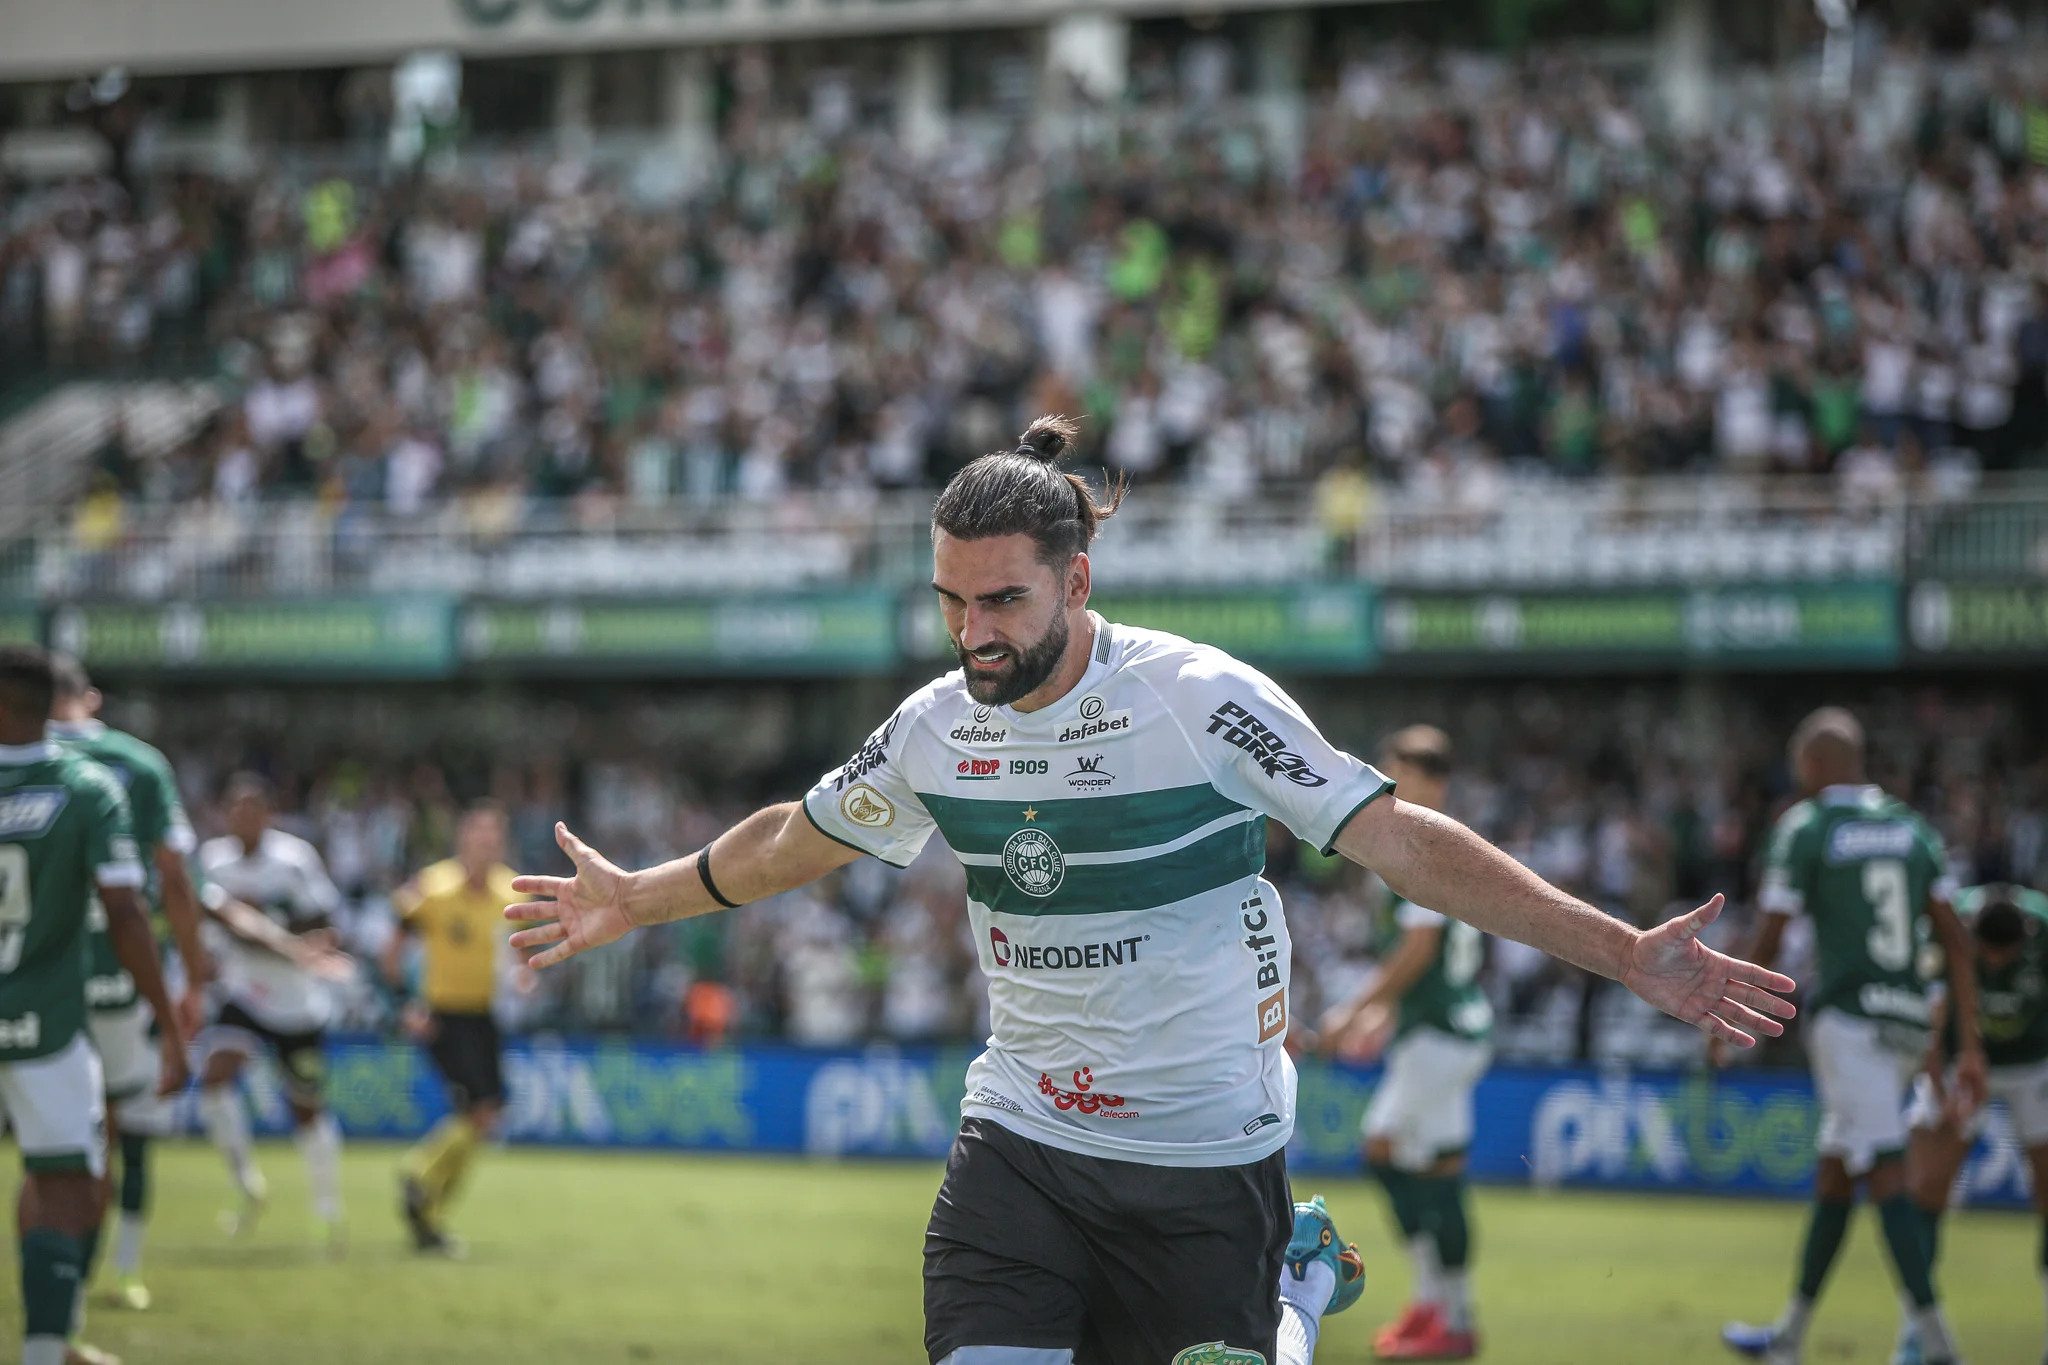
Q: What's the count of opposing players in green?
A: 5